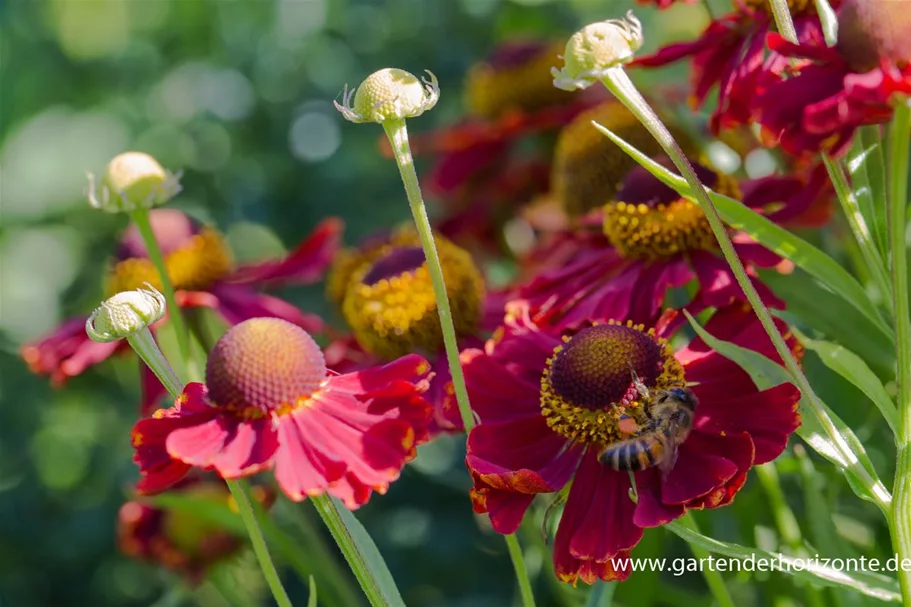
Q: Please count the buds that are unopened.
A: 4